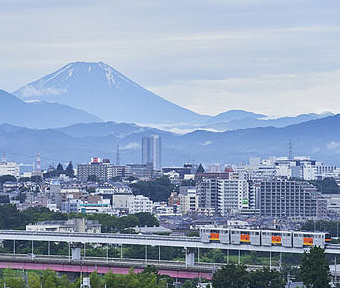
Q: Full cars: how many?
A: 4